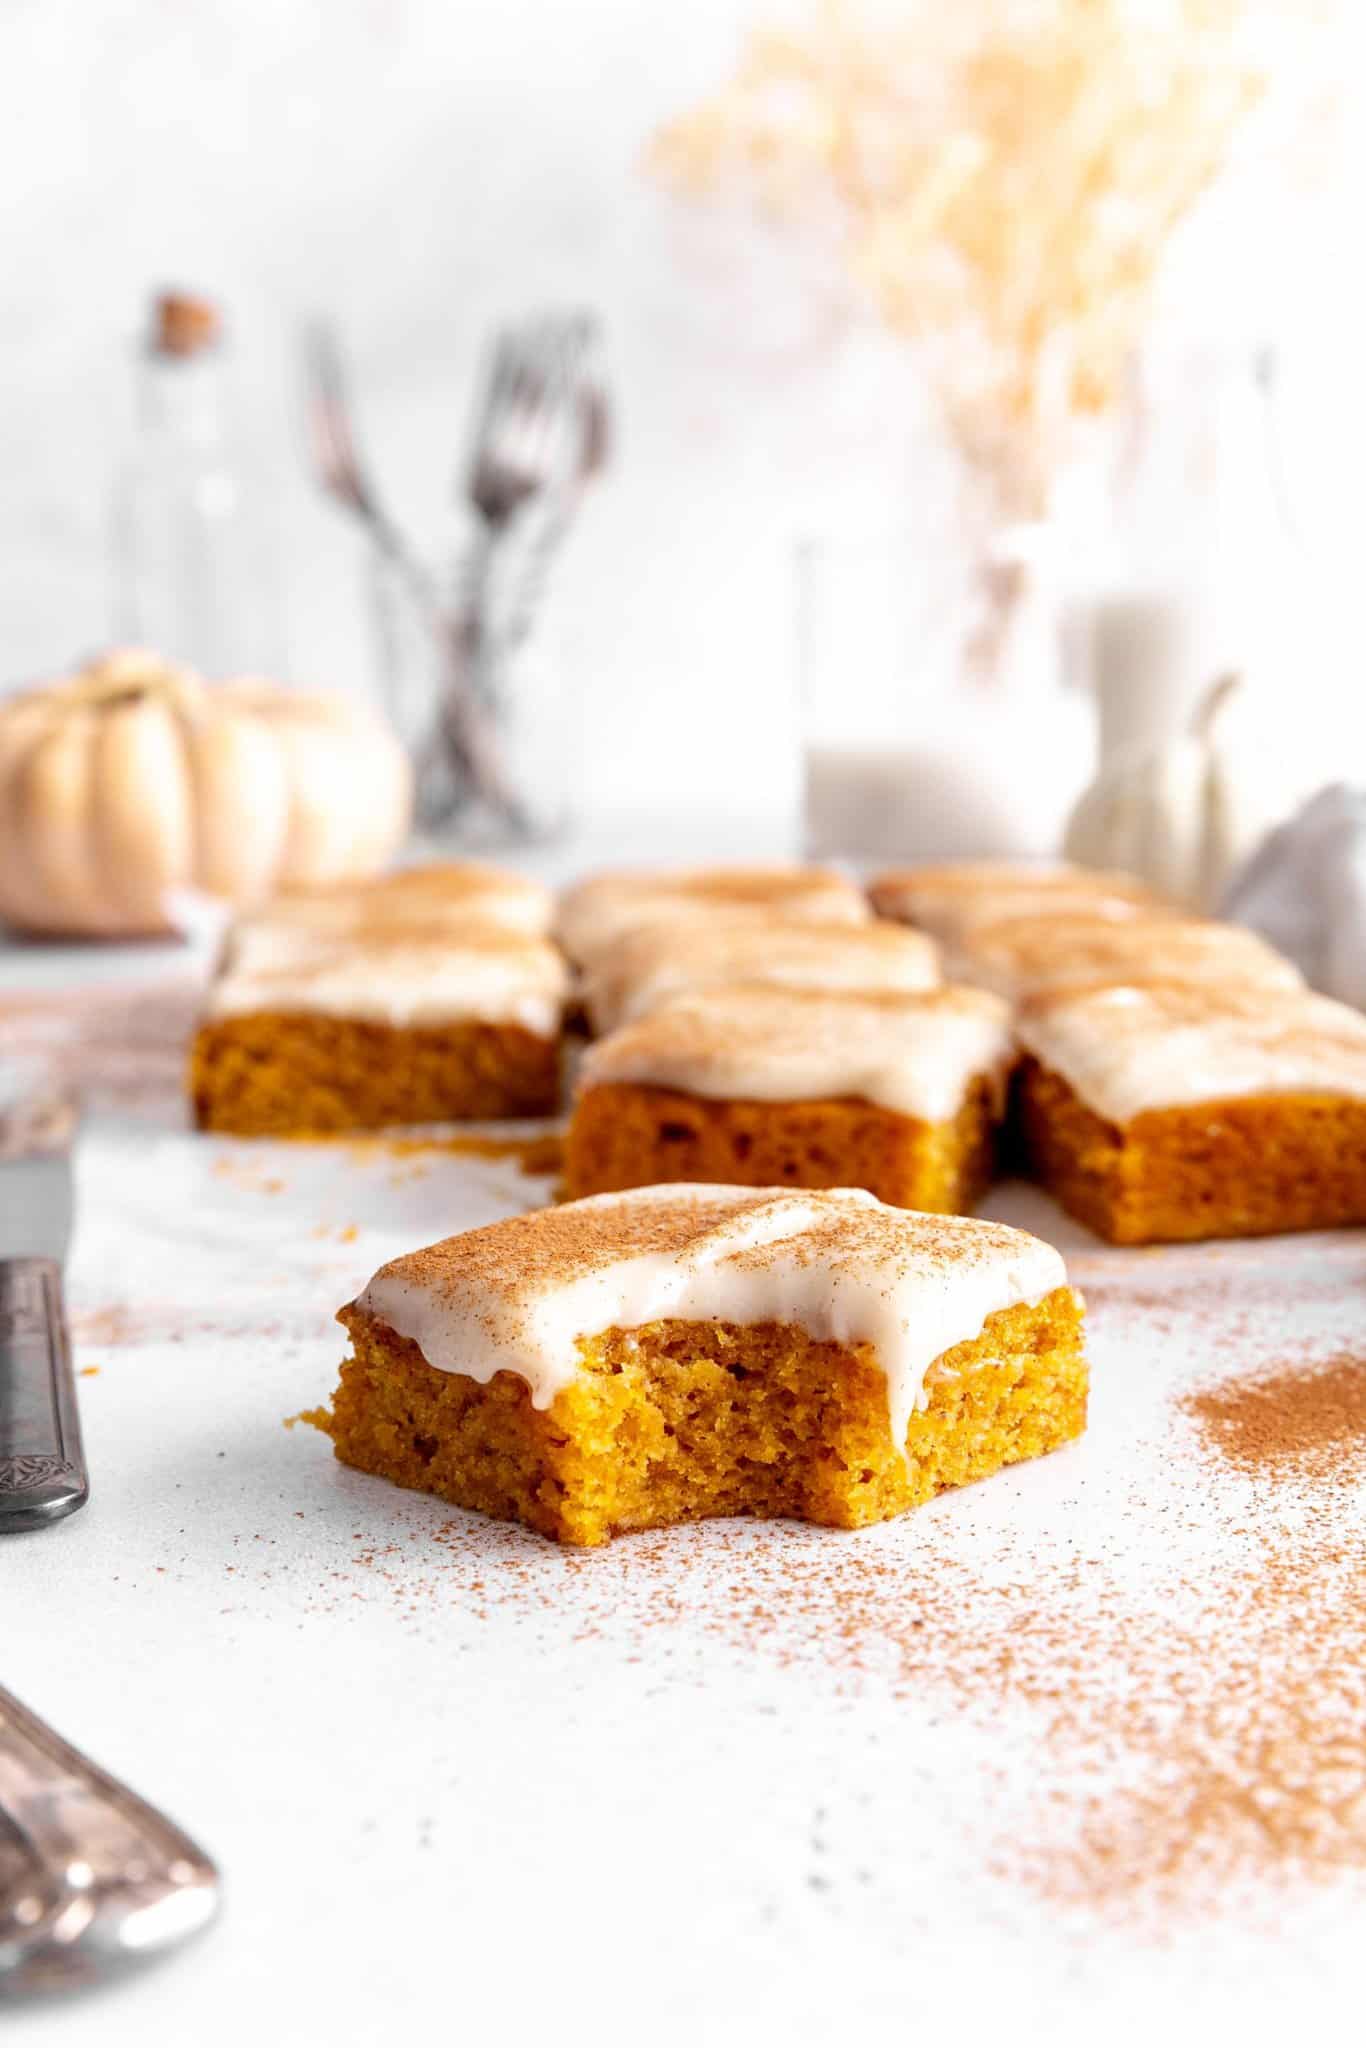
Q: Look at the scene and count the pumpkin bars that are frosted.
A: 9